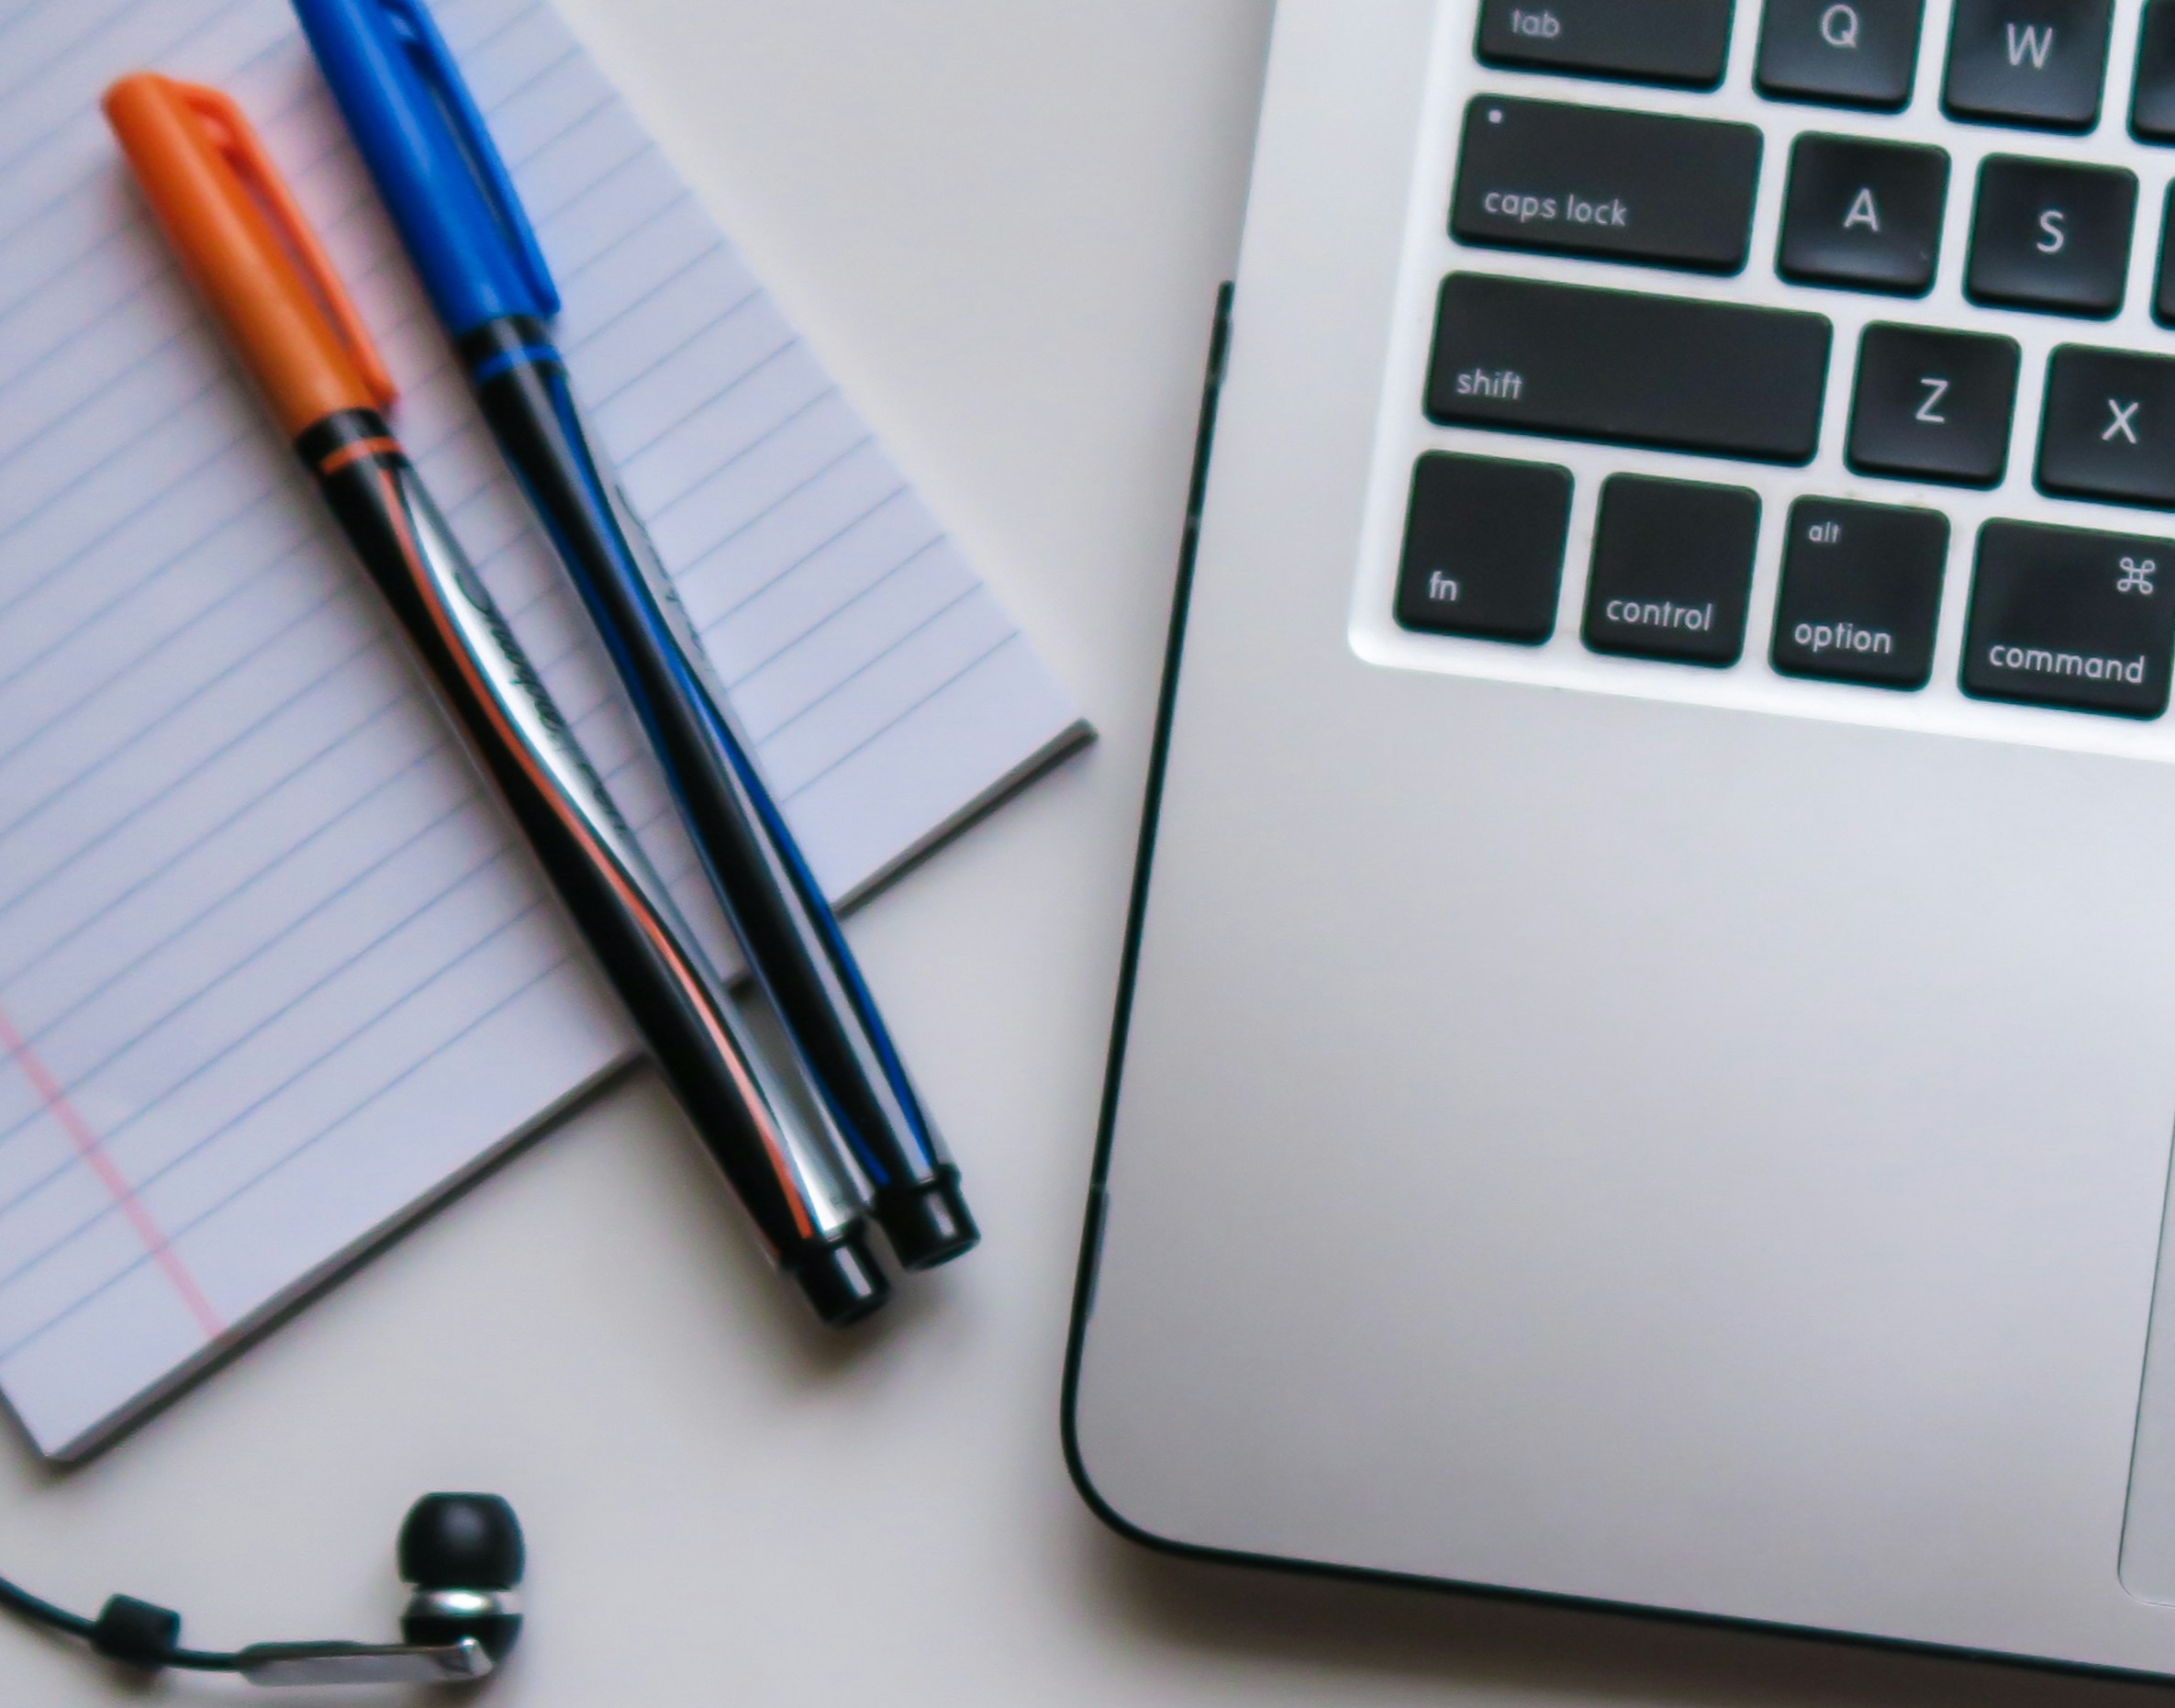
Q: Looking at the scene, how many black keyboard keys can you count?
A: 15